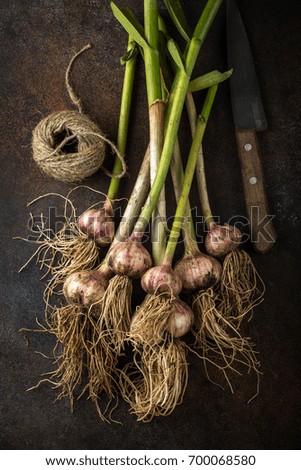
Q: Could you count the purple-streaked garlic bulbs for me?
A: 7